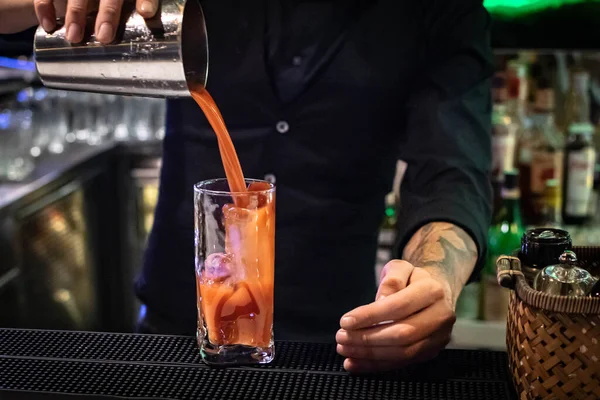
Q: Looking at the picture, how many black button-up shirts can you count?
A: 1